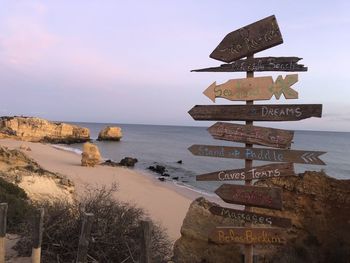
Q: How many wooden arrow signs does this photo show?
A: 10